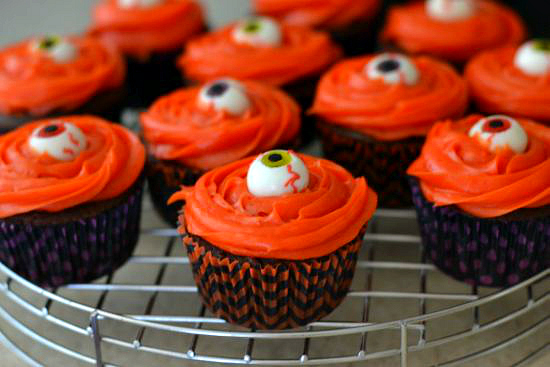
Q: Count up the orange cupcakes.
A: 11